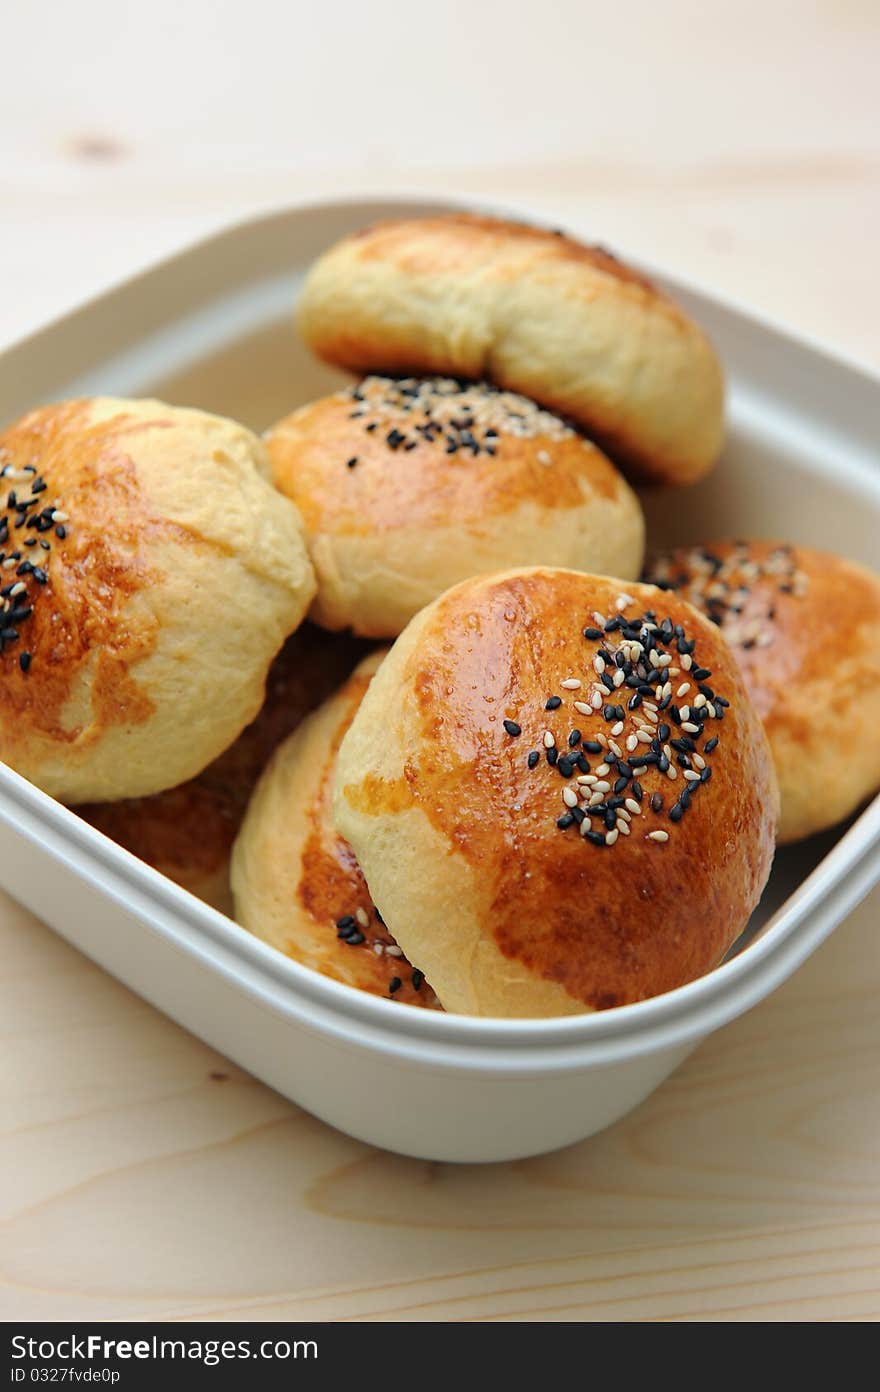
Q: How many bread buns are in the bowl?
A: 7